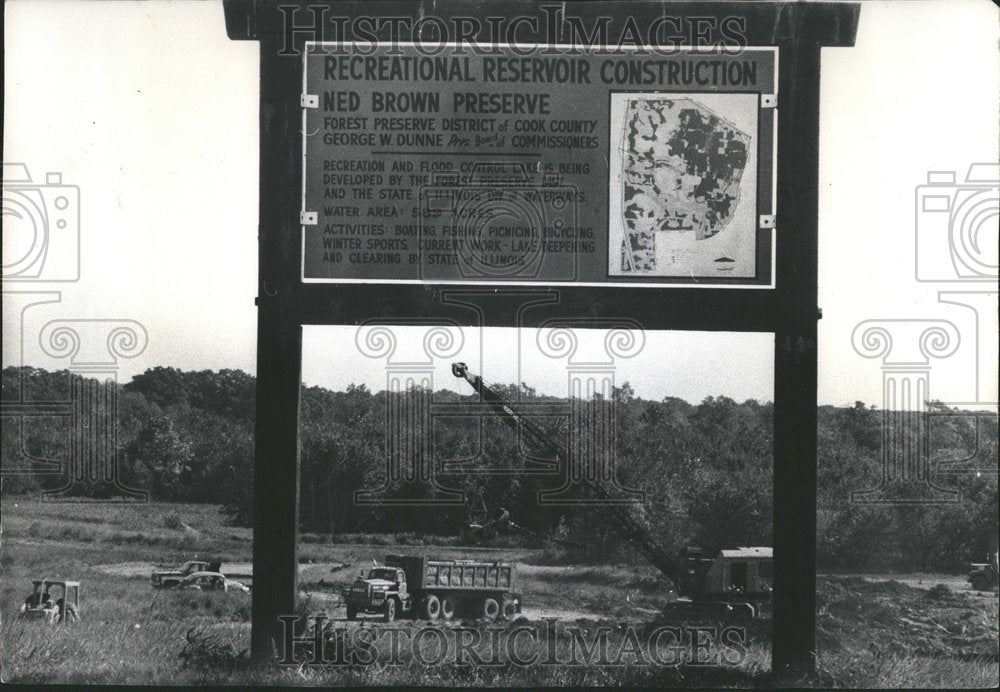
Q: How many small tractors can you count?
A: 1